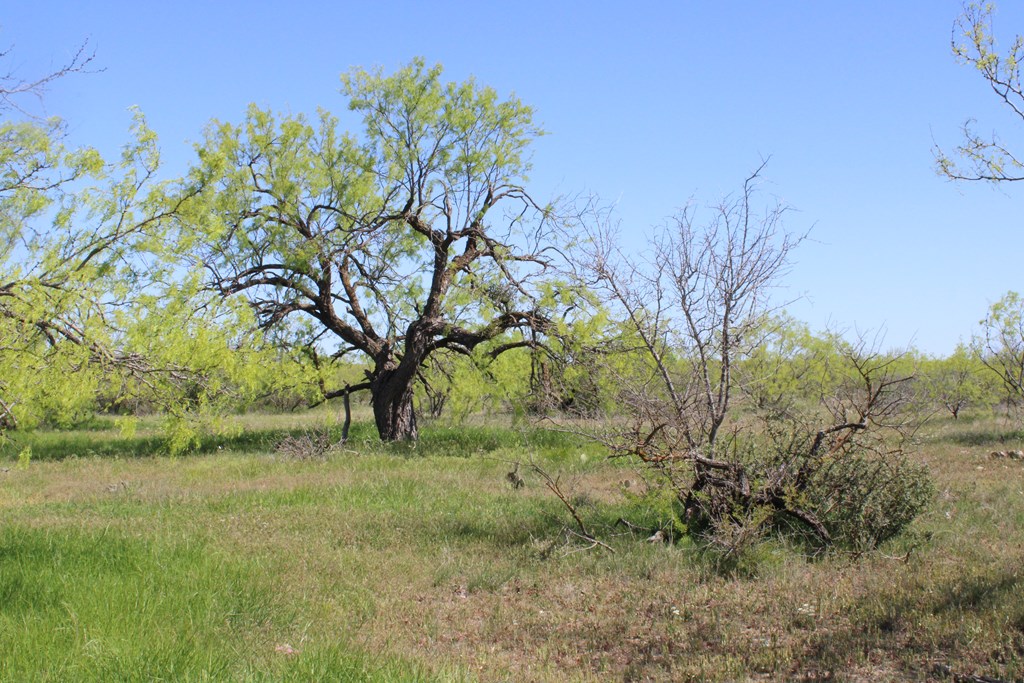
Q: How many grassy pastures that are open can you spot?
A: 1